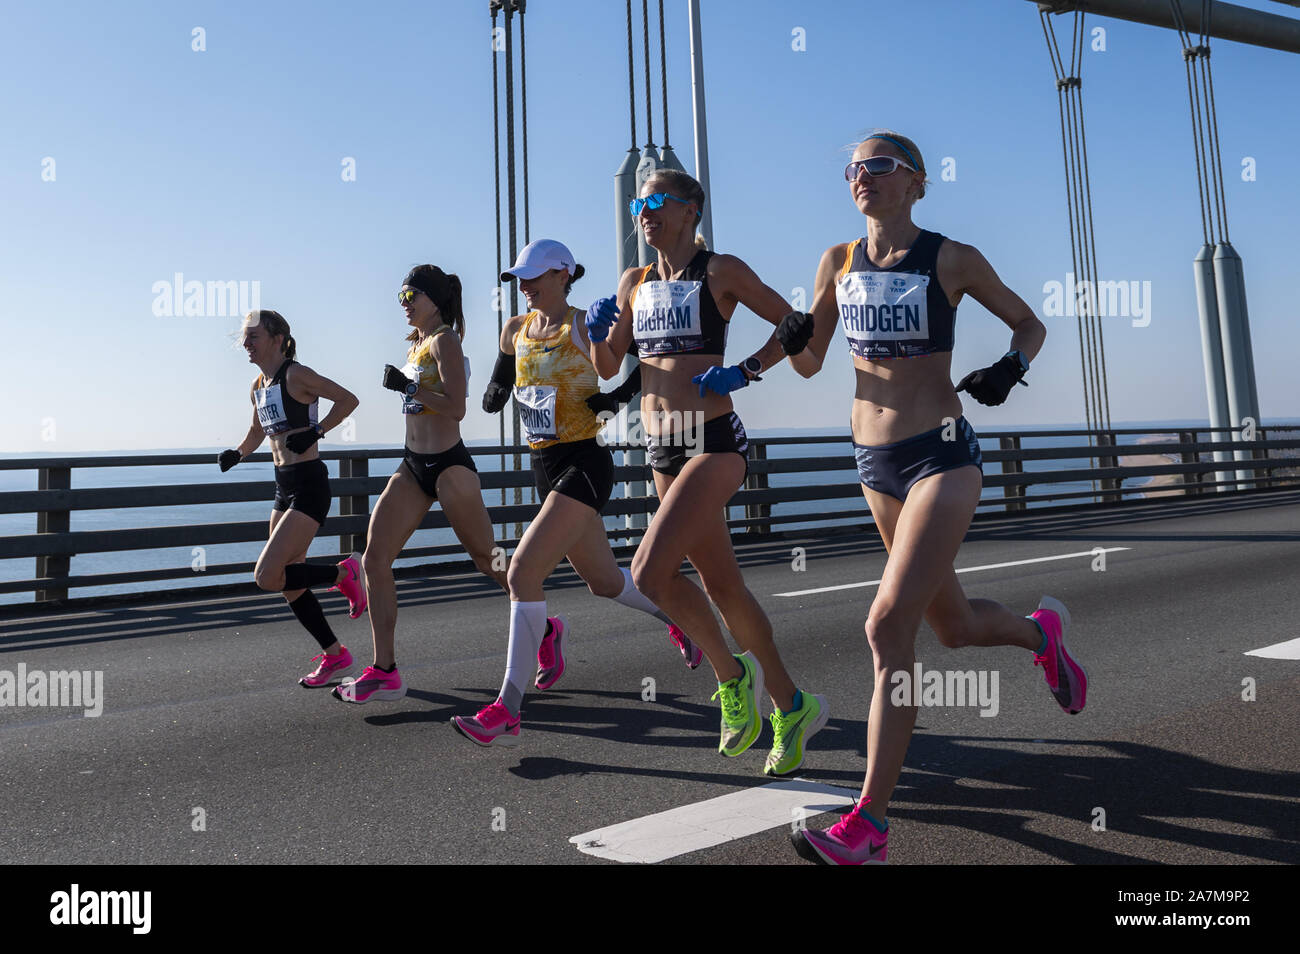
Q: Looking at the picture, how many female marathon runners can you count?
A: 5